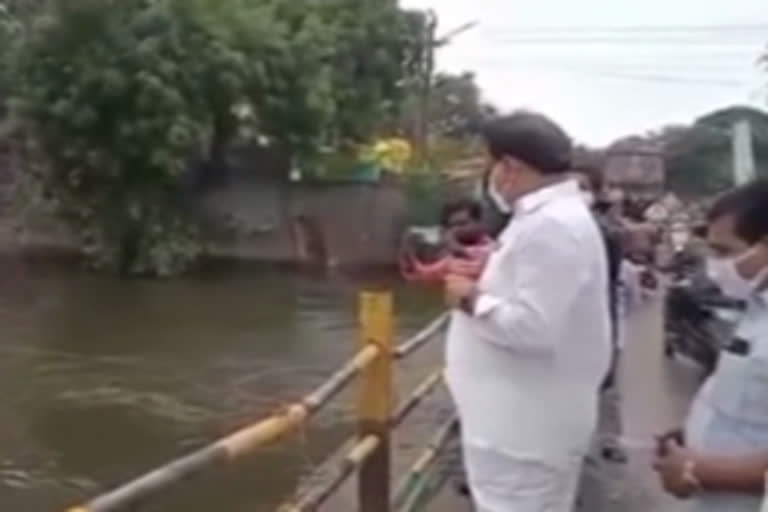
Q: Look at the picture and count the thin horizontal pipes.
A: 3